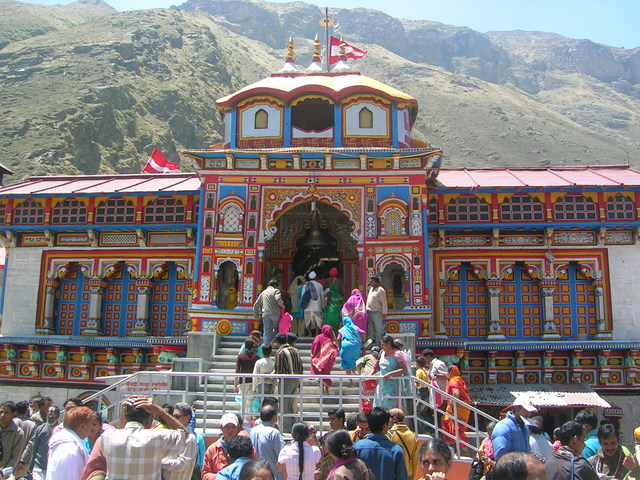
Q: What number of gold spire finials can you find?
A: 3